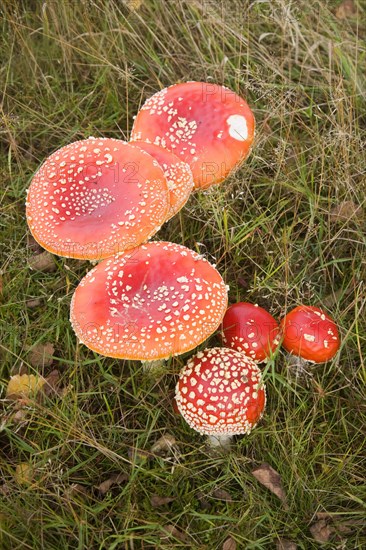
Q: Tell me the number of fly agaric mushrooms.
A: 7